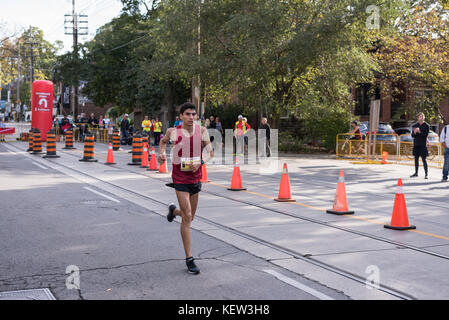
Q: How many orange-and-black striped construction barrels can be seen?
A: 8